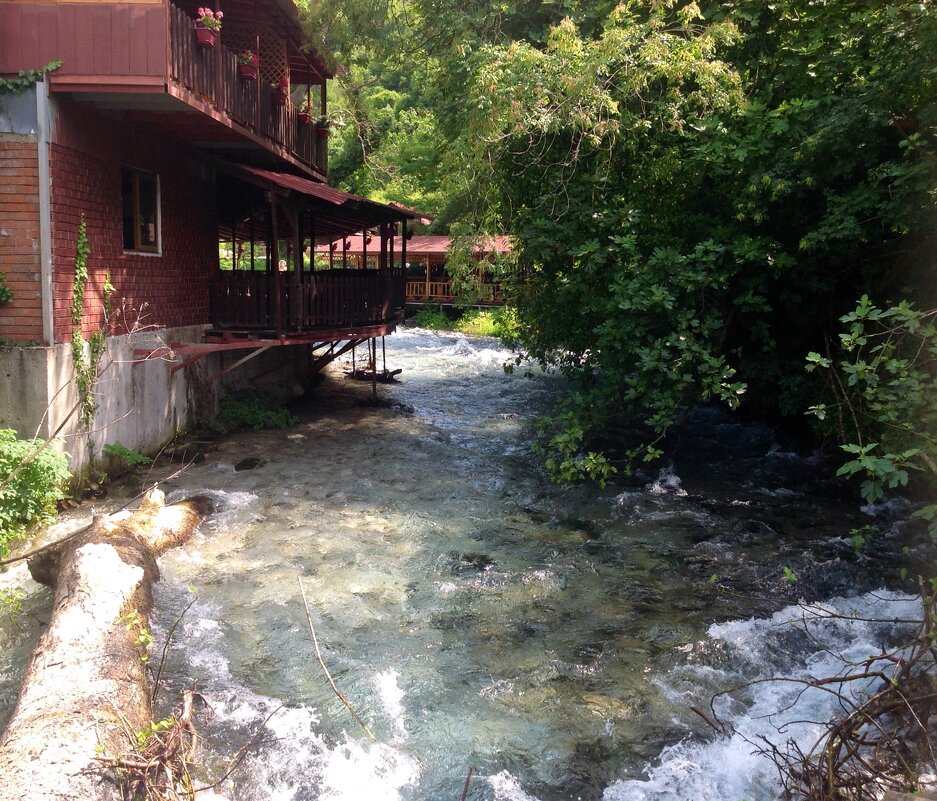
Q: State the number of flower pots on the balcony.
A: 5